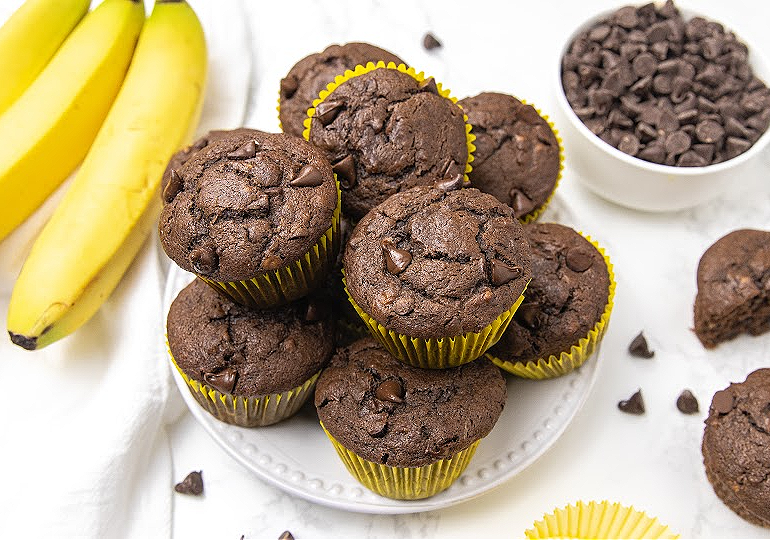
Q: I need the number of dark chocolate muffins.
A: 11